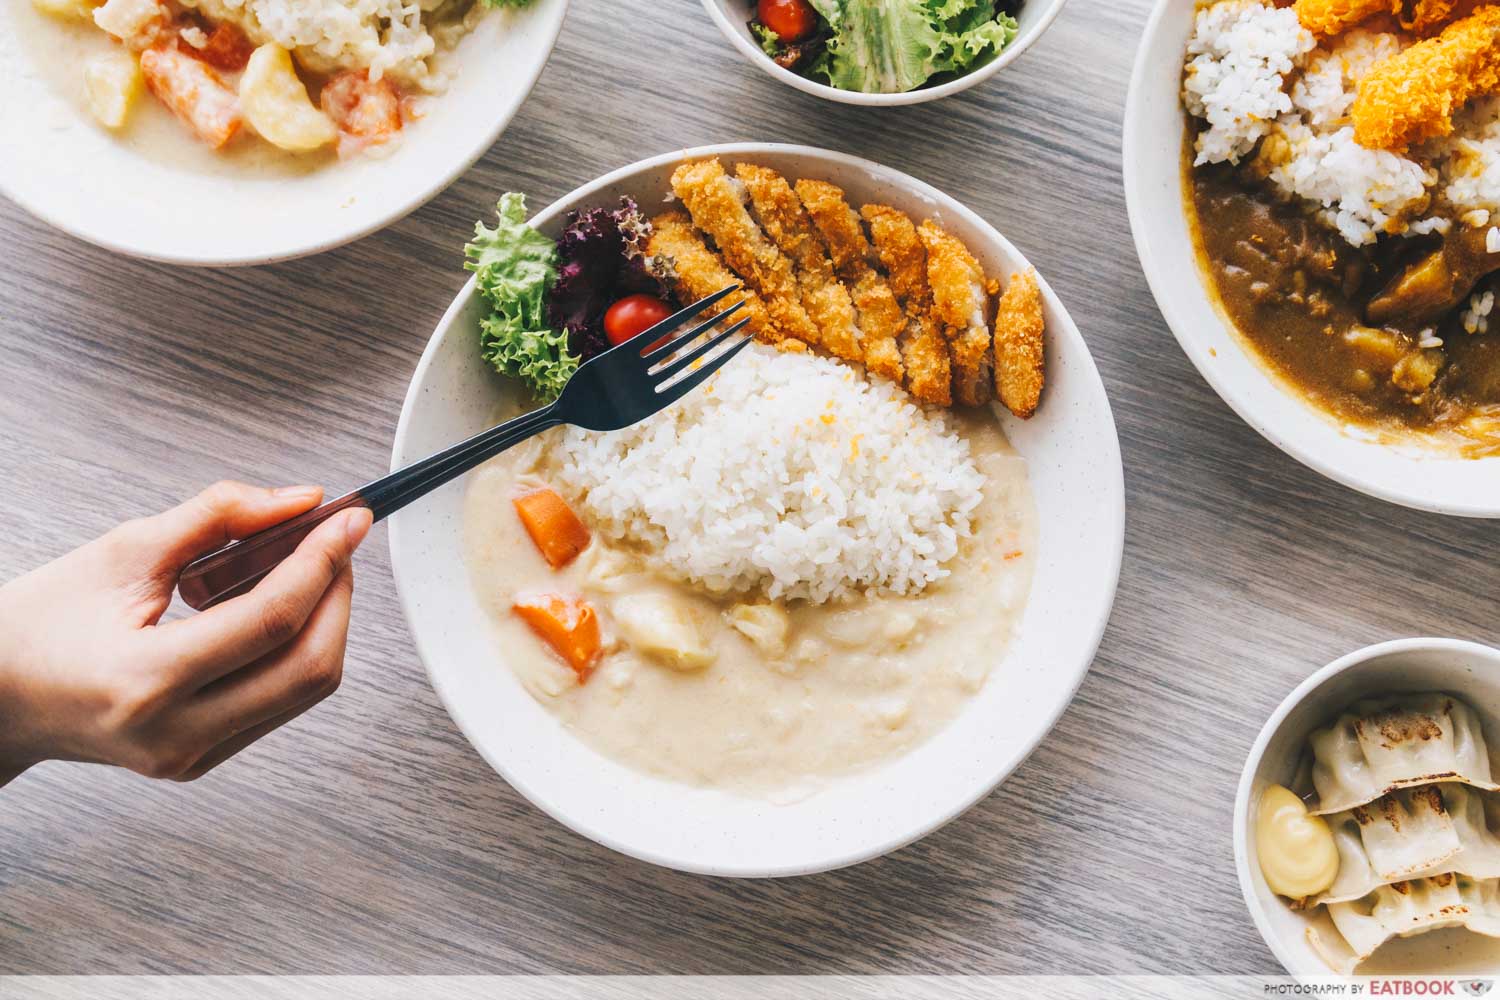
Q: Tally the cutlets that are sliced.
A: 7